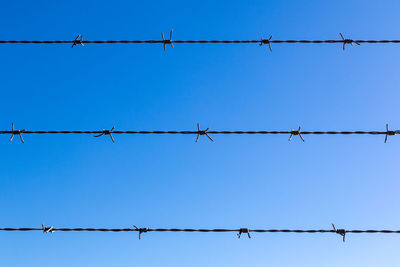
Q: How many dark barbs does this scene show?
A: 13